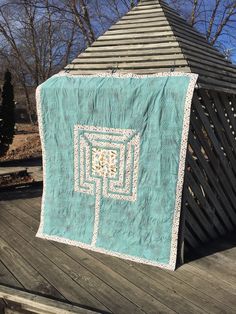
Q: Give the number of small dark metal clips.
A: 3